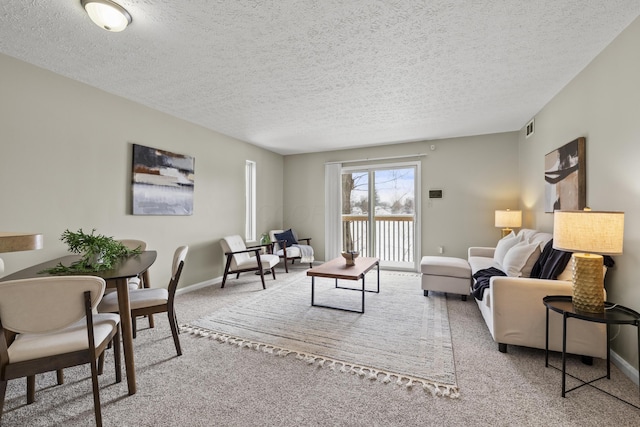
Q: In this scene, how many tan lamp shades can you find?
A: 2